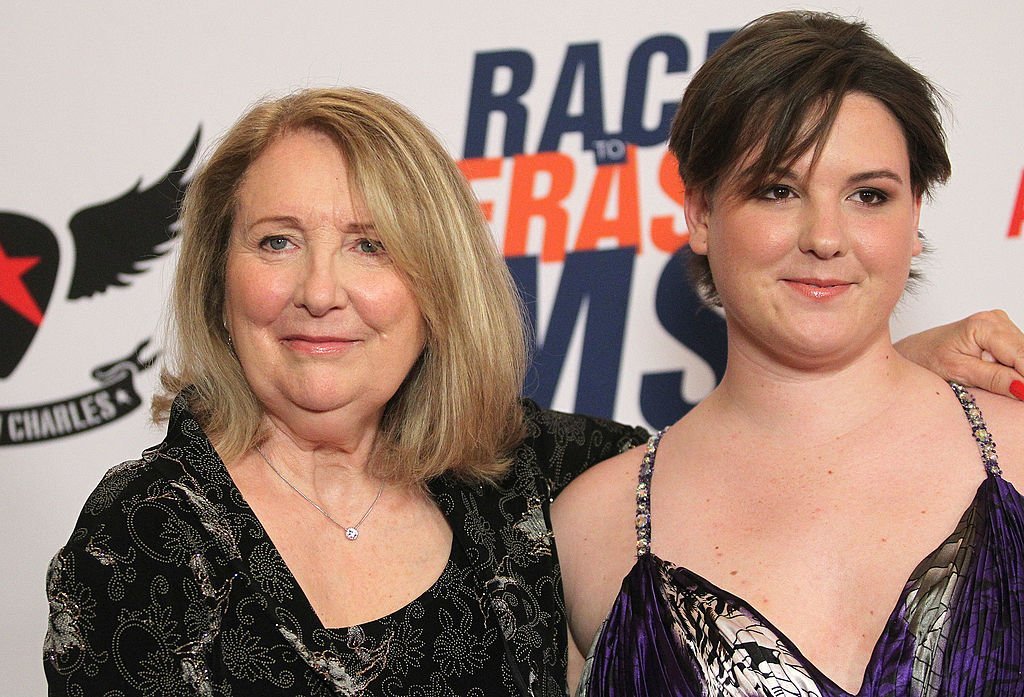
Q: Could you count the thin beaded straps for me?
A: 2